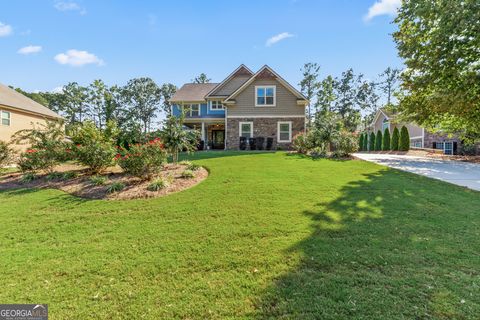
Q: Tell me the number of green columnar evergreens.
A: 7